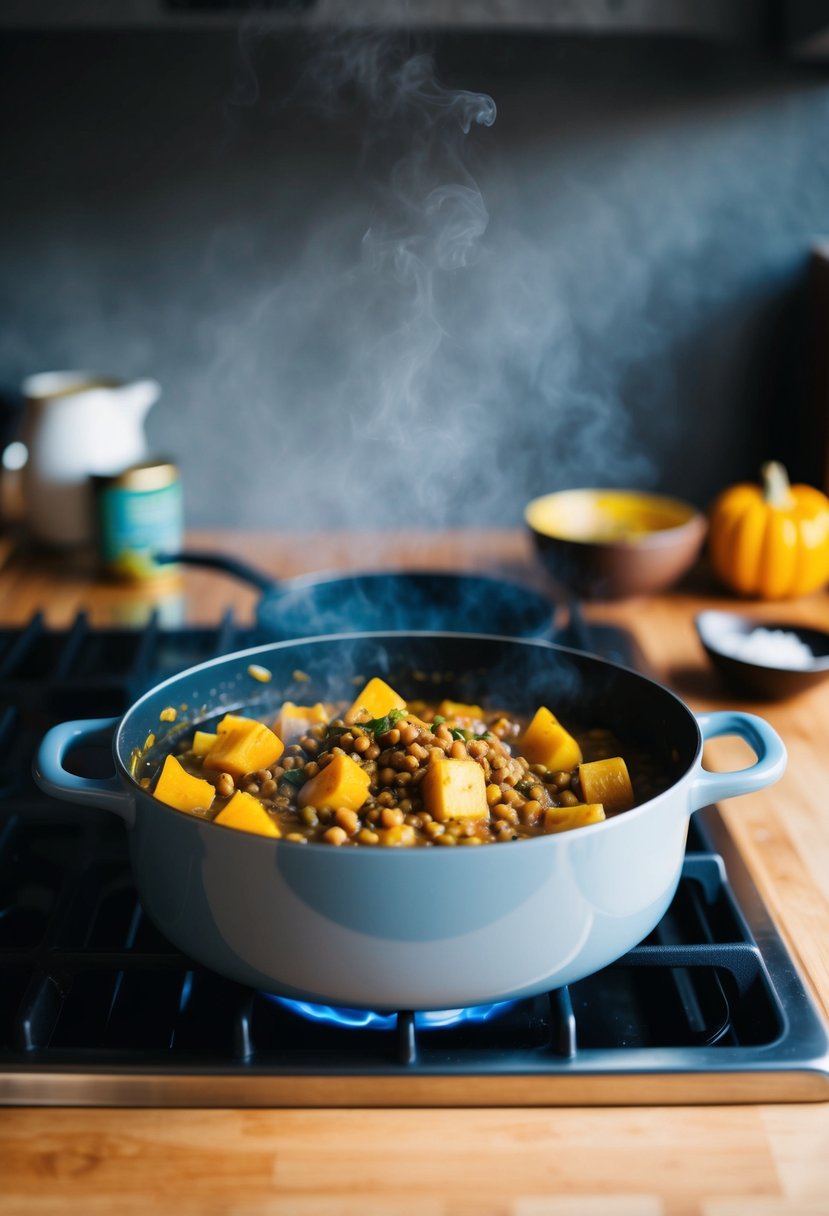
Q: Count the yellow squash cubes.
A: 12